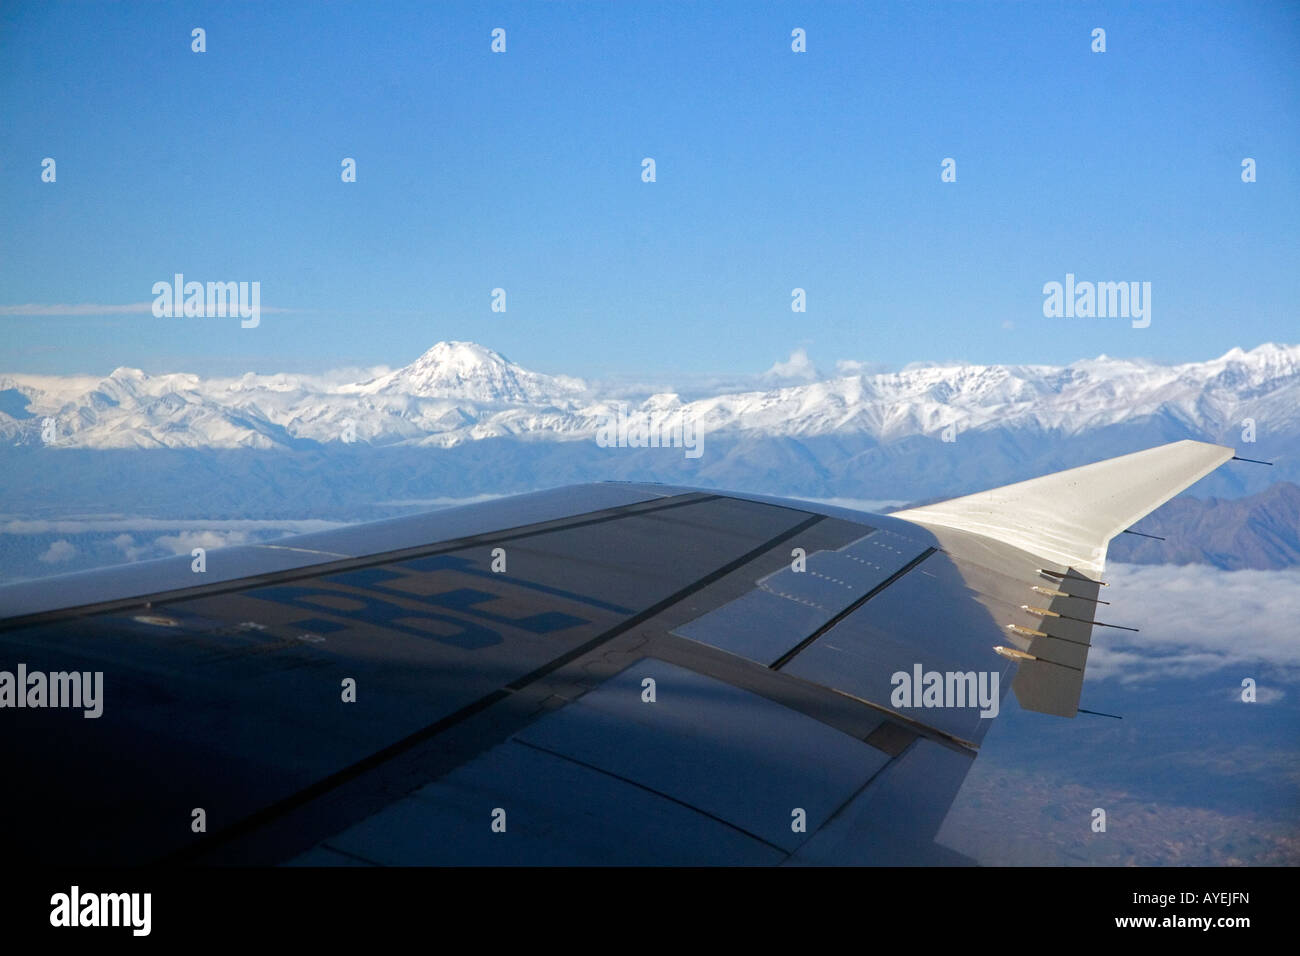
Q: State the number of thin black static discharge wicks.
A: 8